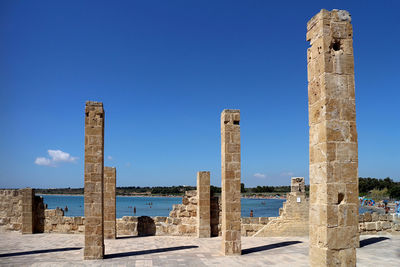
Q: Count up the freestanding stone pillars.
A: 5